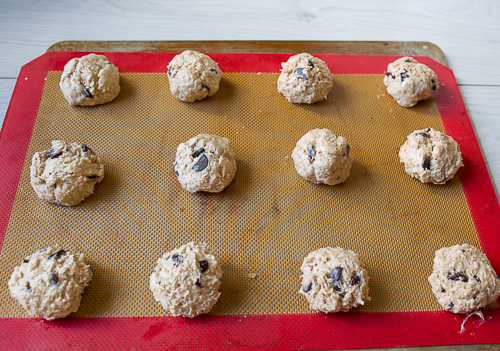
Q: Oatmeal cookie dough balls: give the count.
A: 12